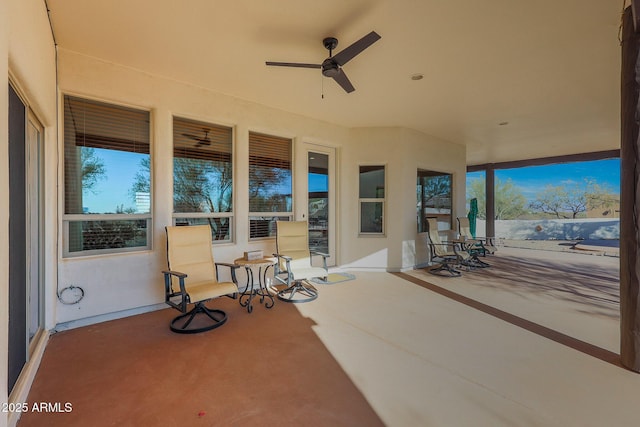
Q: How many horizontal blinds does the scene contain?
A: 3